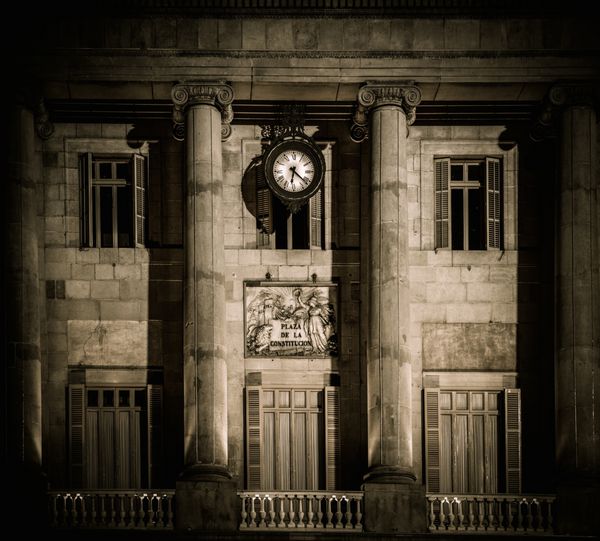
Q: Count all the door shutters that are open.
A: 6